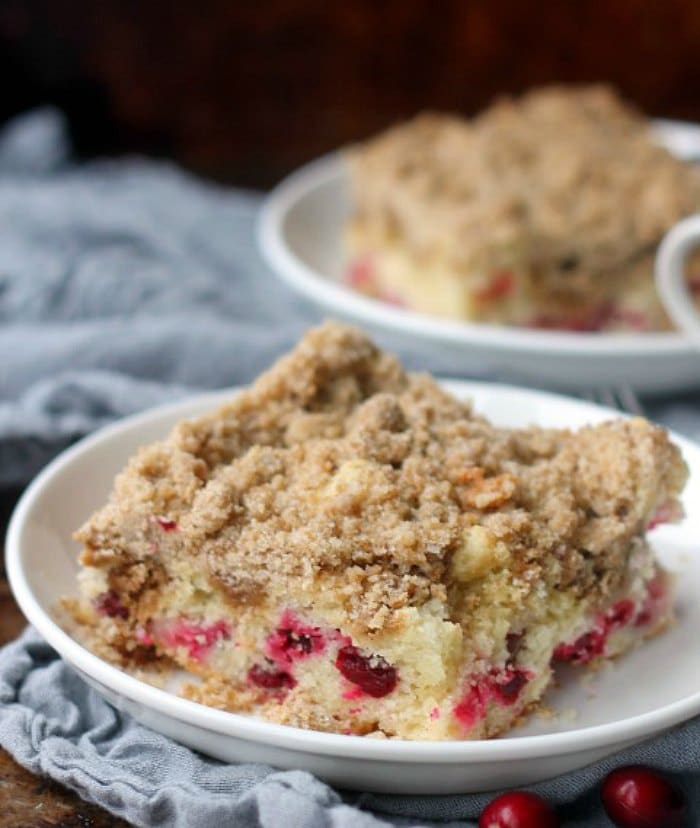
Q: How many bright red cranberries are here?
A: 2